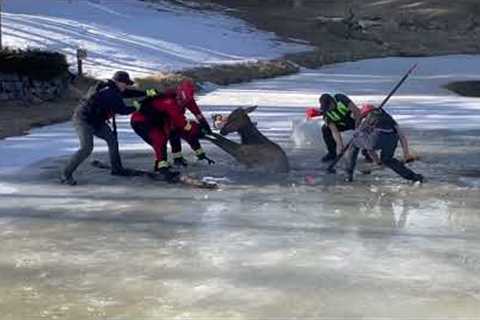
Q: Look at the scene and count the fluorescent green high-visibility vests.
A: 1